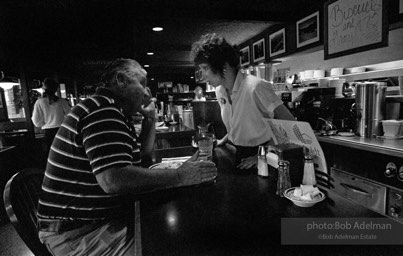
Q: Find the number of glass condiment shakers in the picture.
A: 3